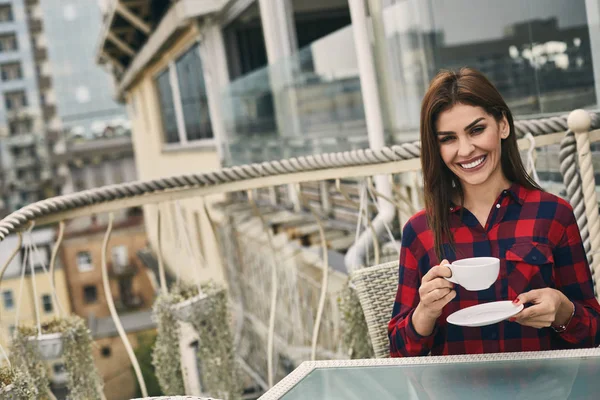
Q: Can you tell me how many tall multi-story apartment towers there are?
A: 1